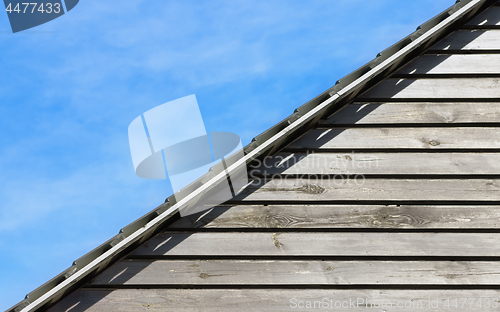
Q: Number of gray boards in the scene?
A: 12